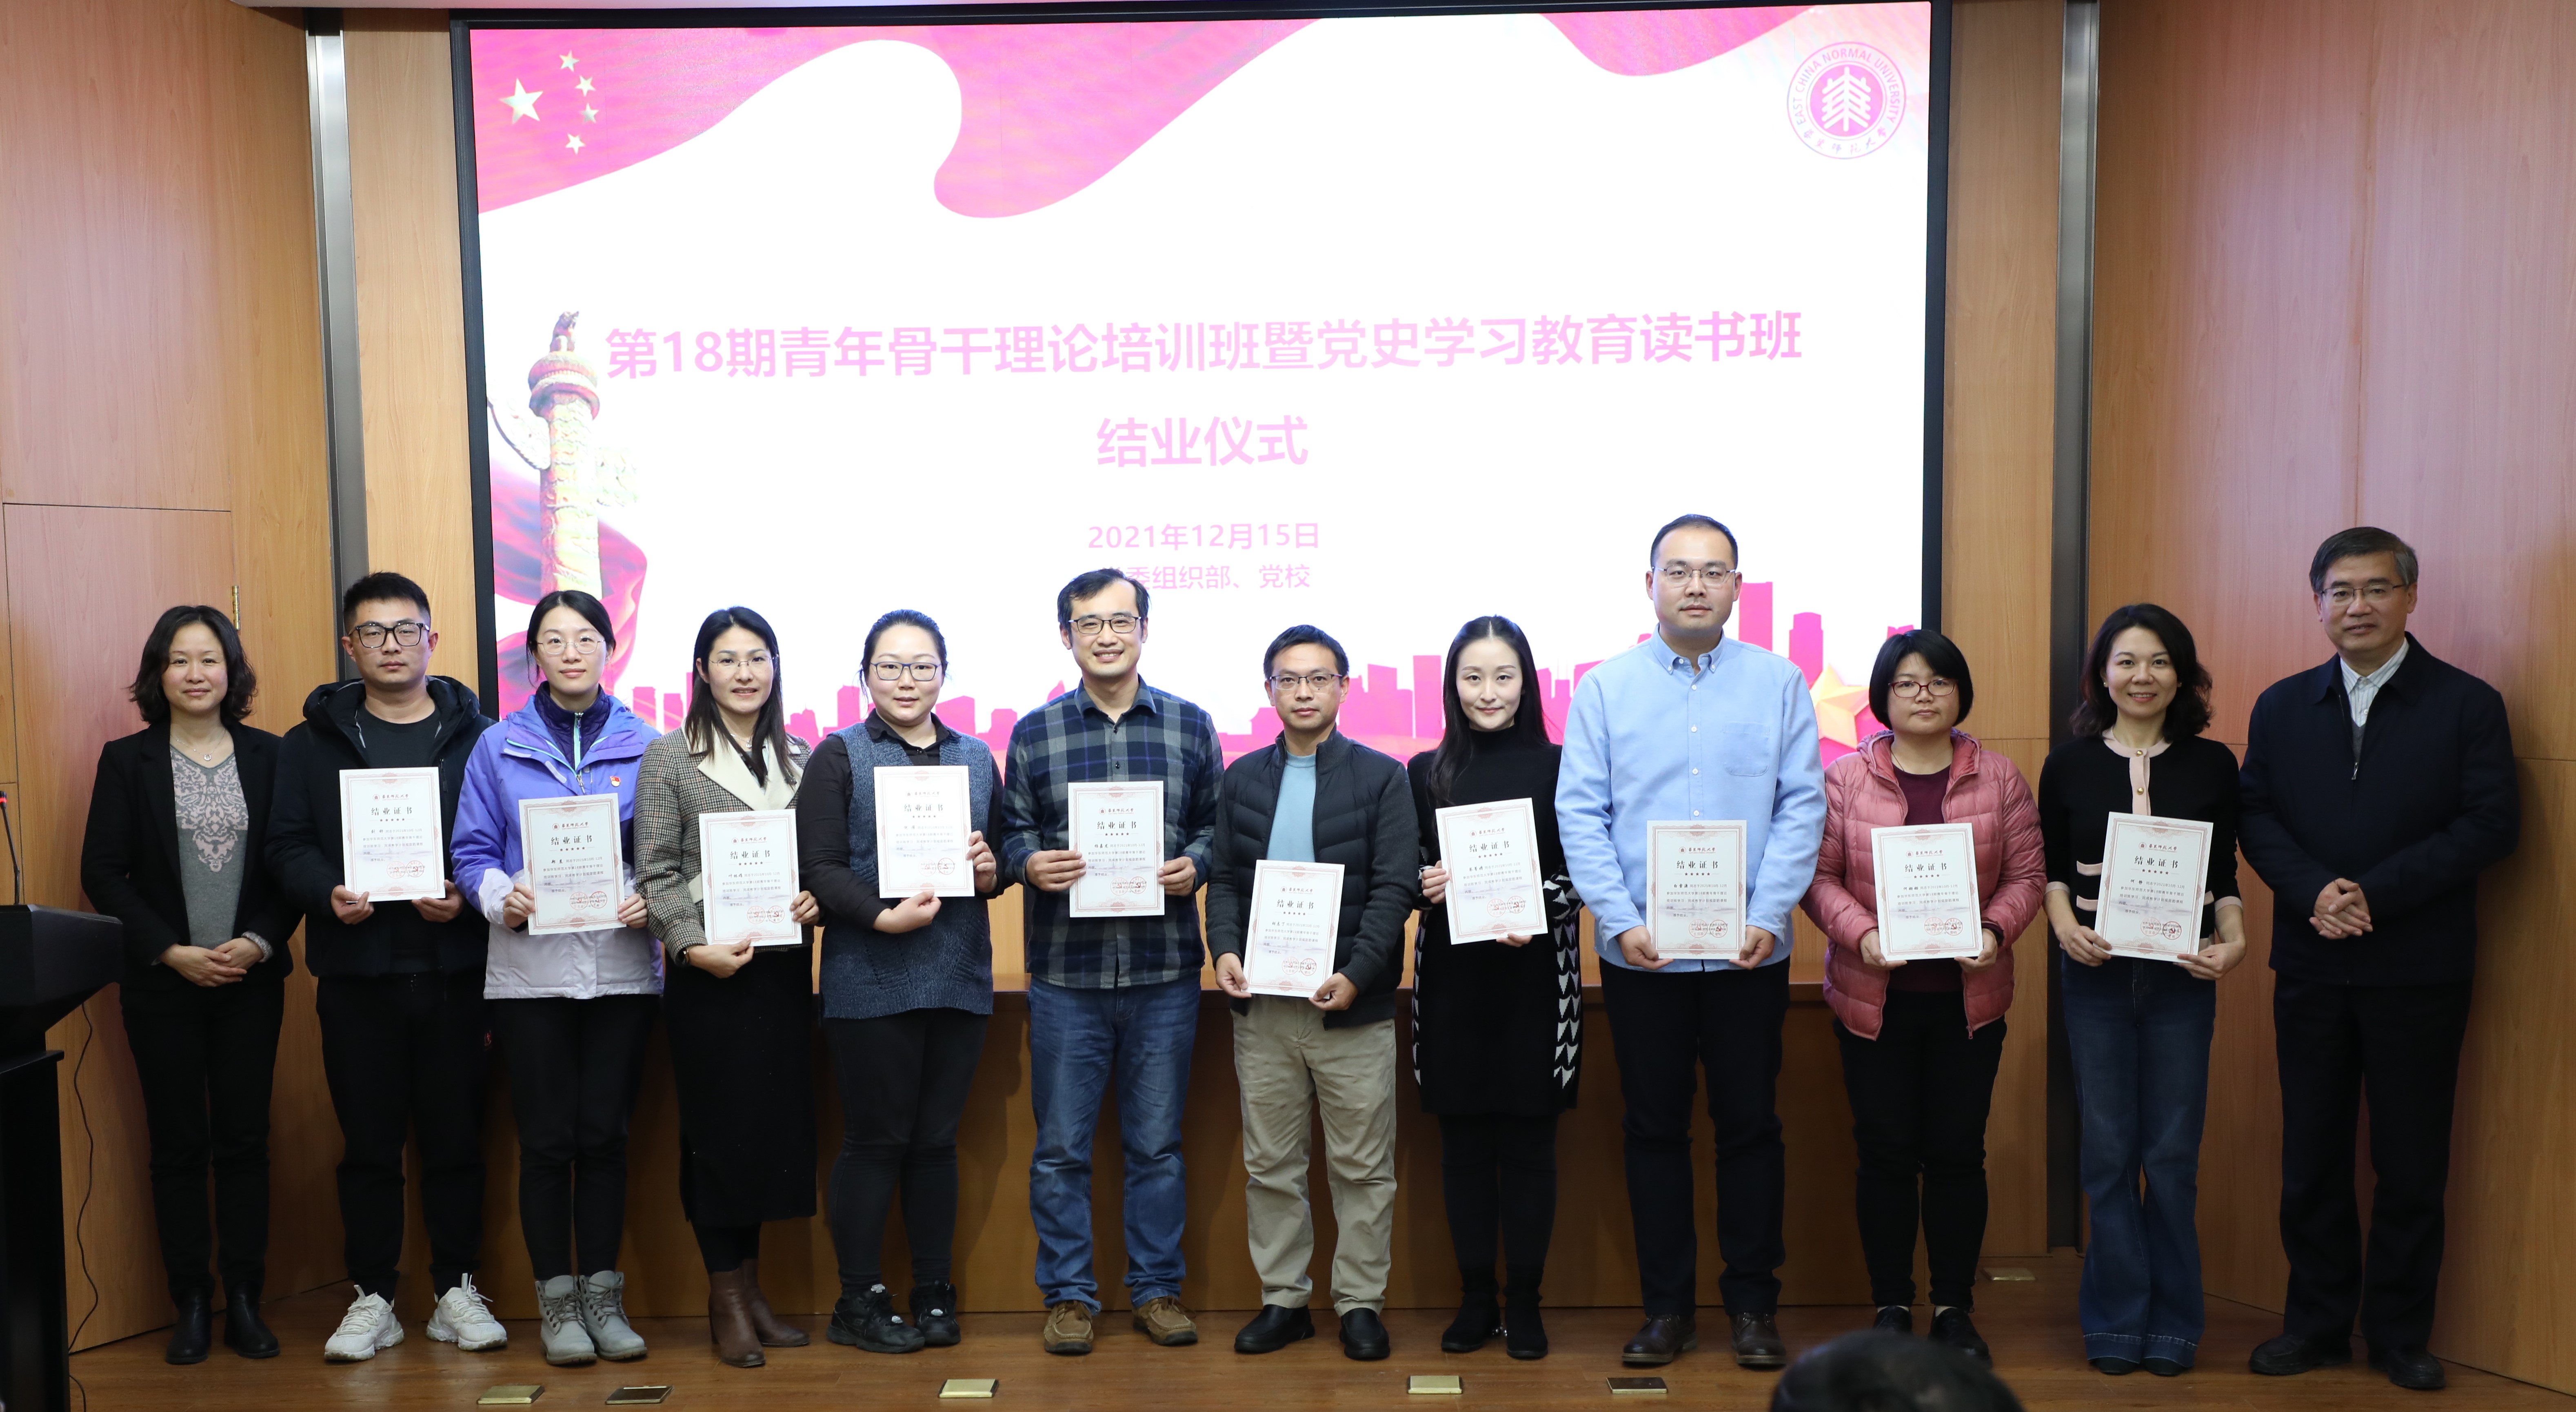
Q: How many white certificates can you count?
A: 10